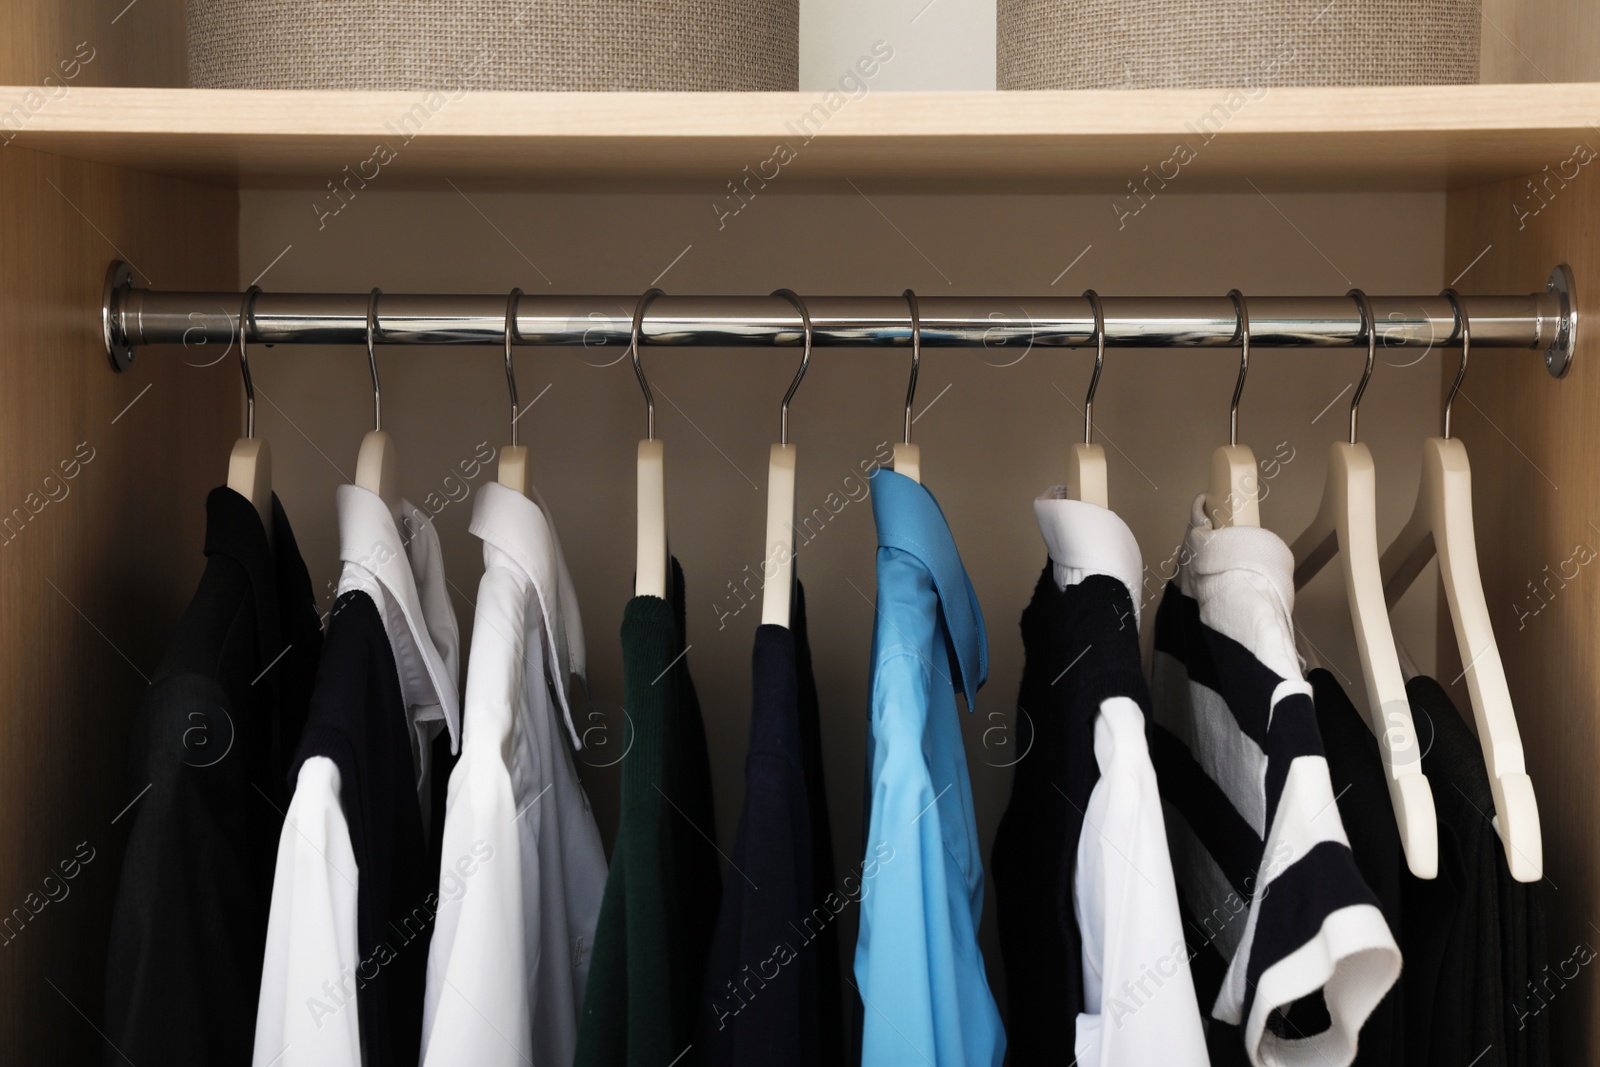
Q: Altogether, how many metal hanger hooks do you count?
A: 10